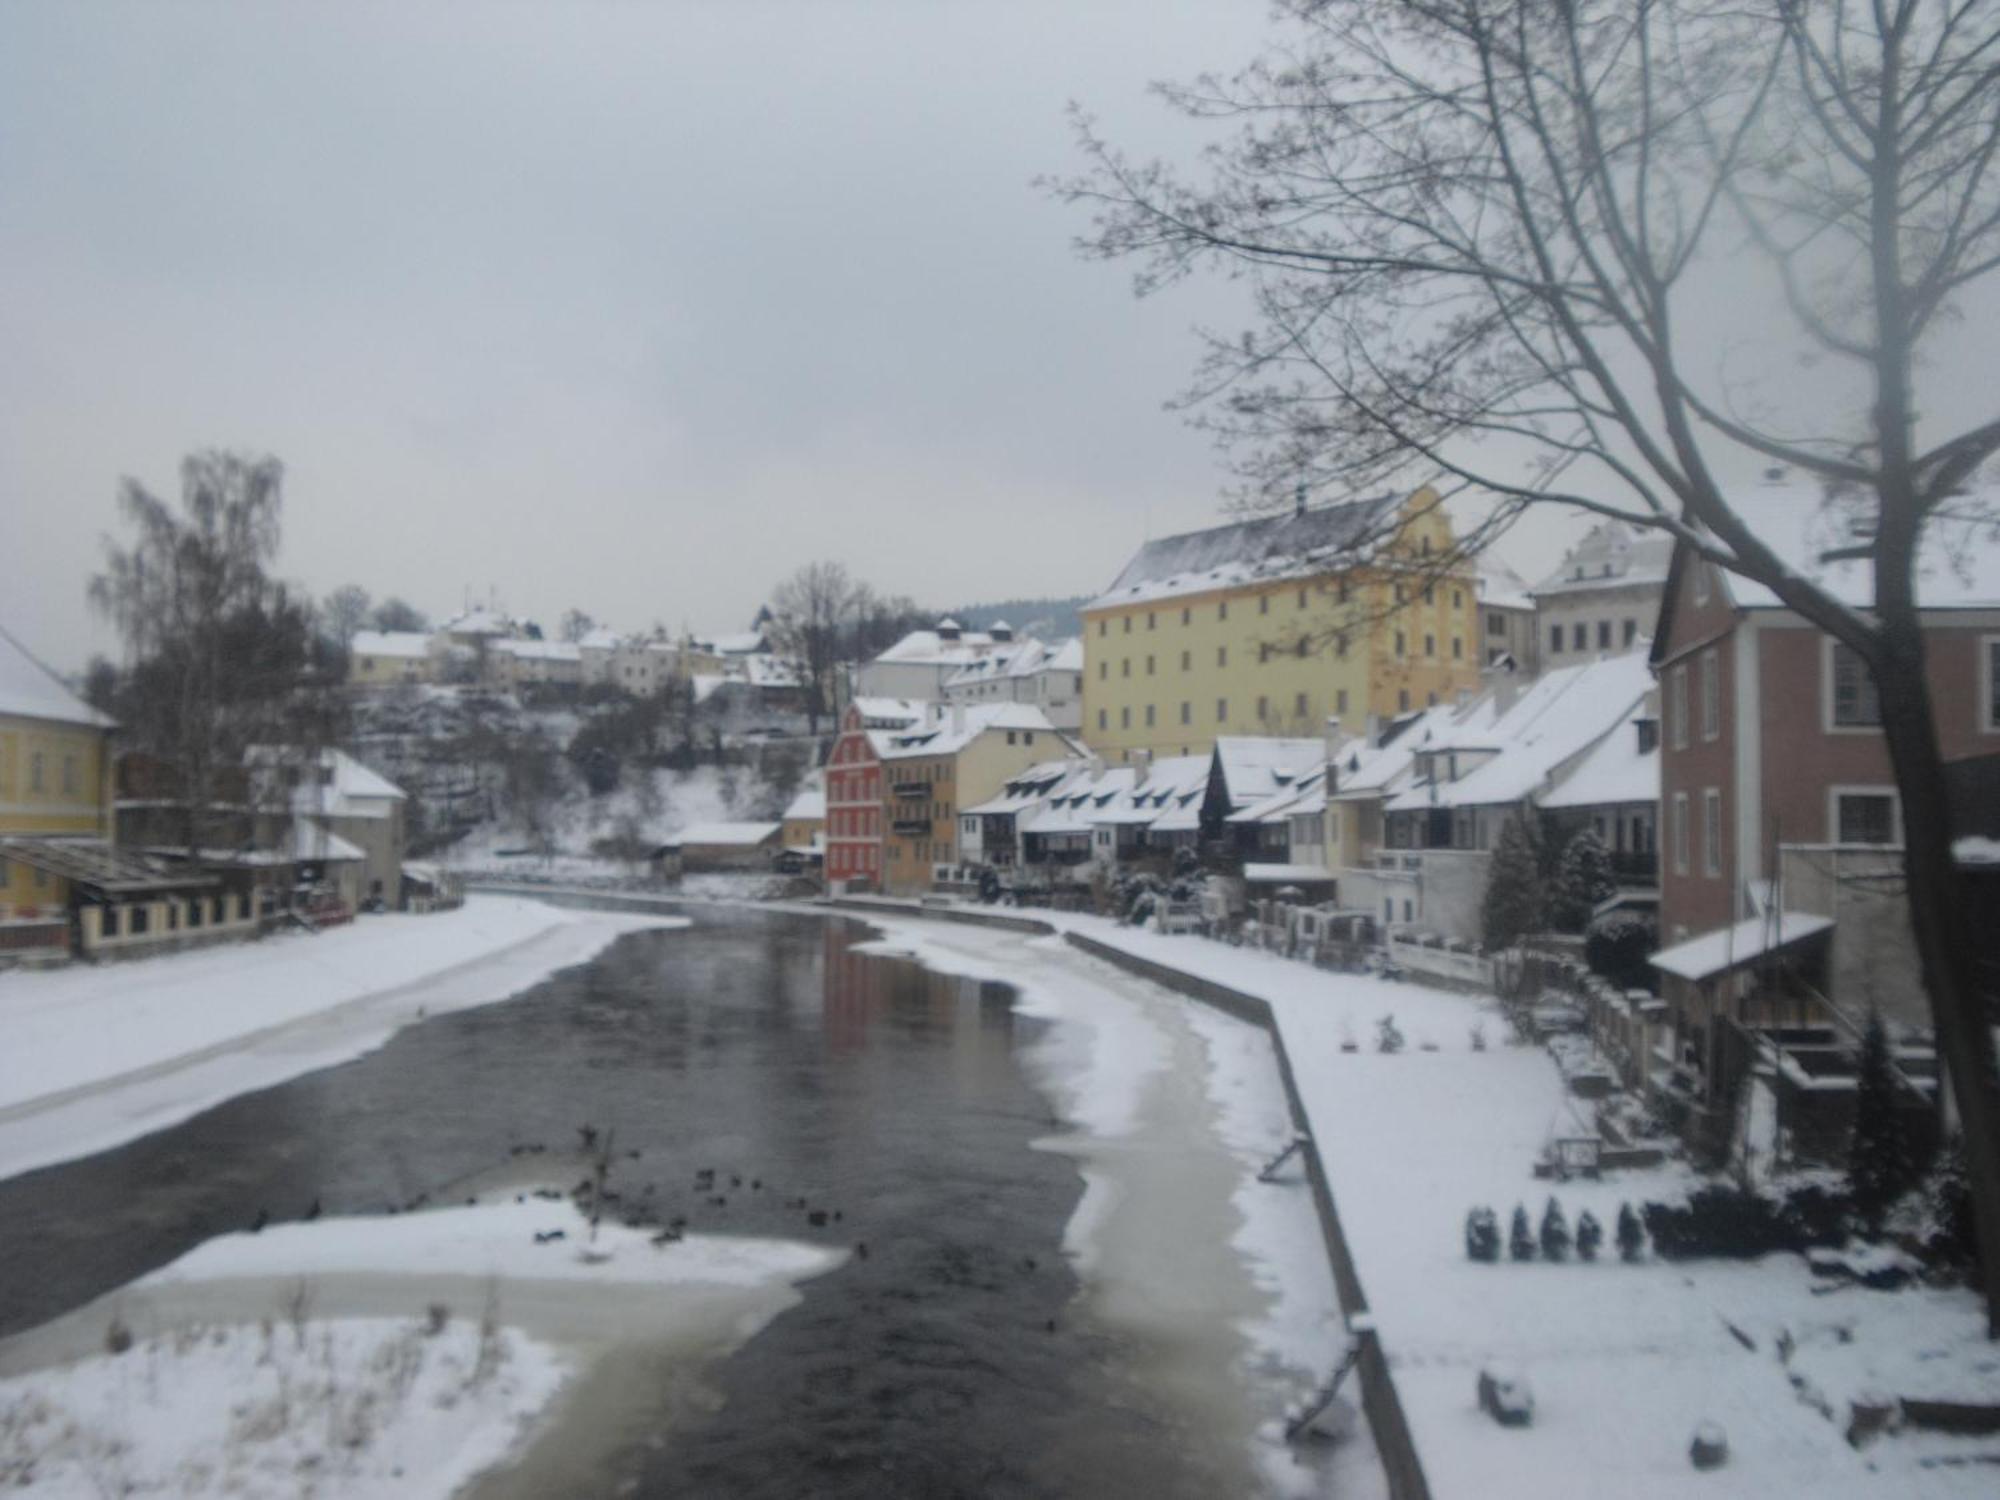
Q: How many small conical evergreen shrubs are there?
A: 5